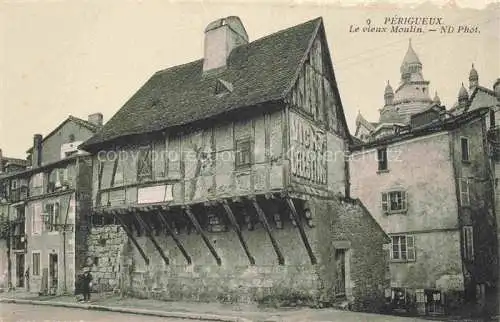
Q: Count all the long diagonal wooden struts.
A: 7